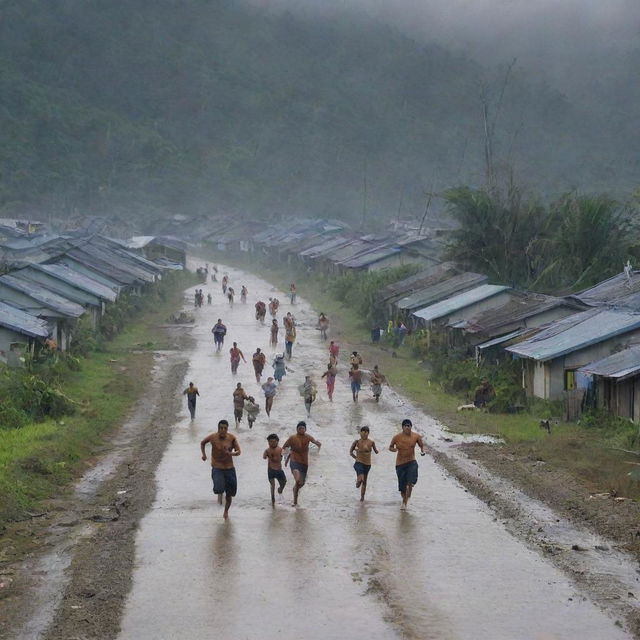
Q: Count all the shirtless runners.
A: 5